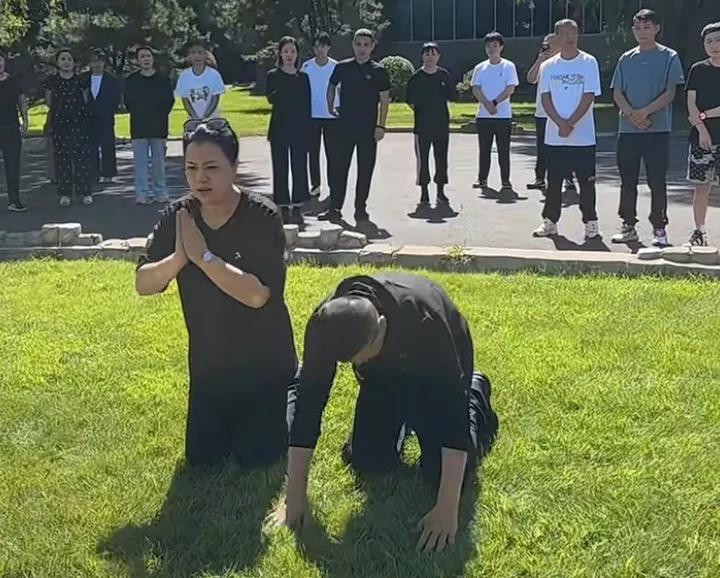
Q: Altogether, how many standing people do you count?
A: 14